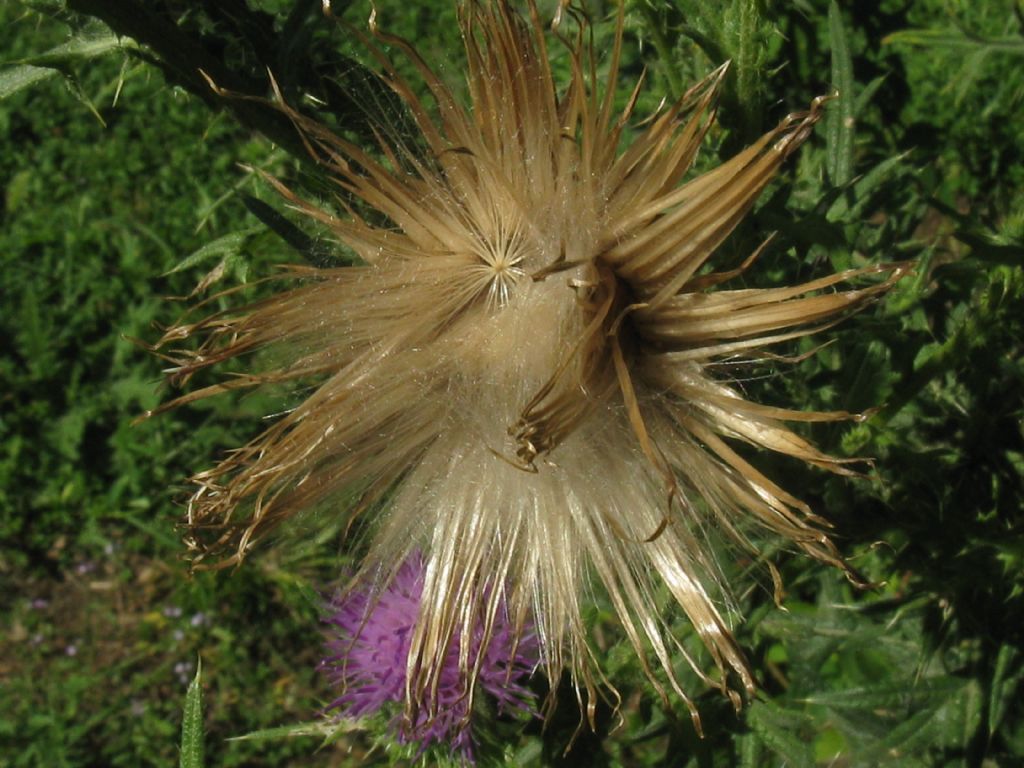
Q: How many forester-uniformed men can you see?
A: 0